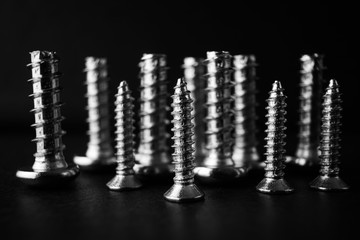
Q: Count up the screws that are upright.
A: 11